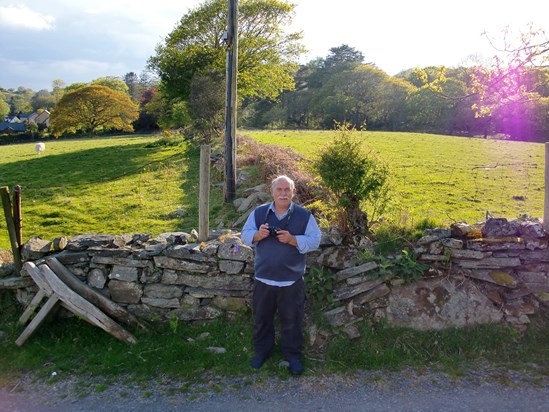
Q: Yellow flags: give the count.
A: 0